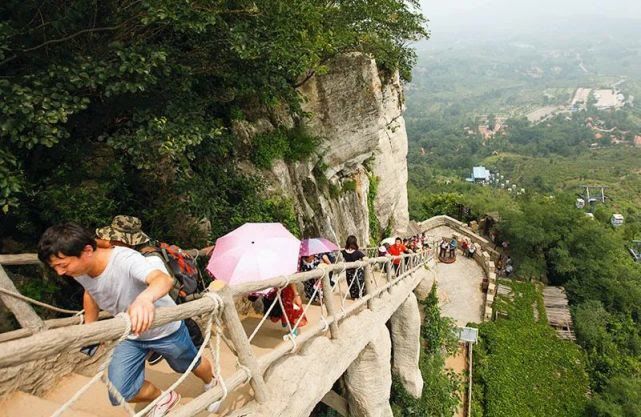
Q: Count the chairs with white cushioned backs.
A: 0